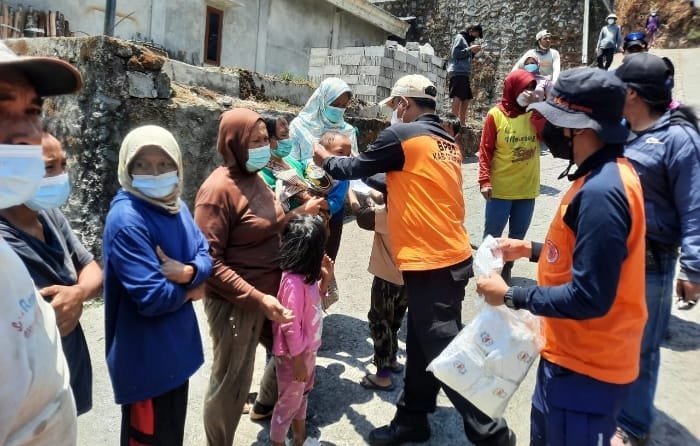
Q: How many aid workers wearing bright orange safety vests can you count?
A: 2